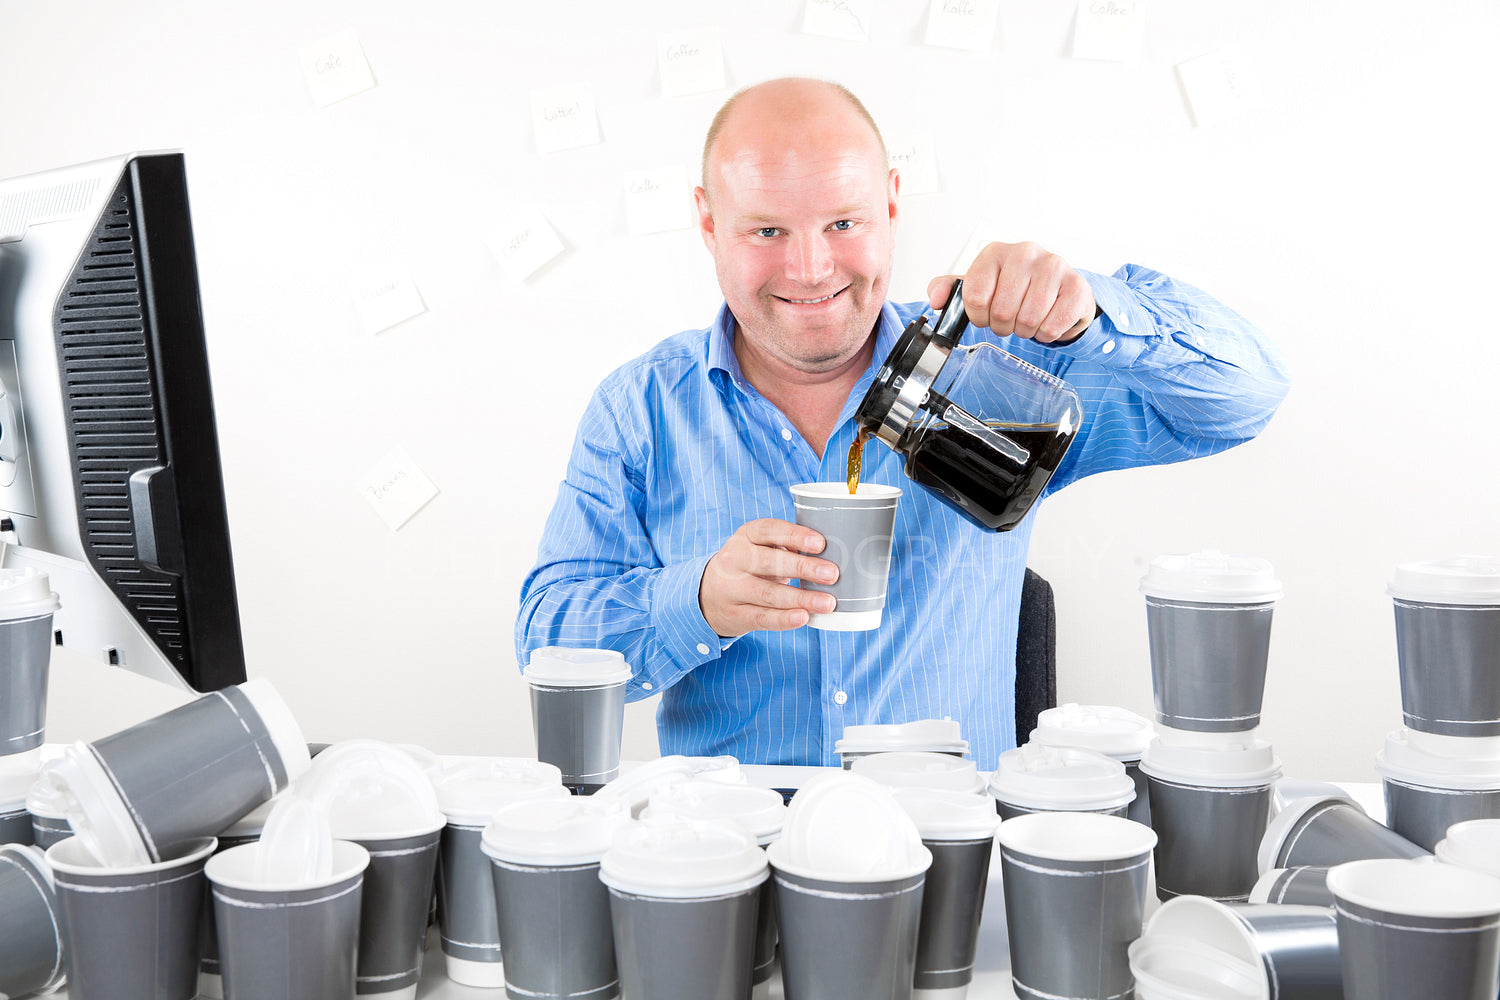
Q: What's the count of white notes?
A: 13